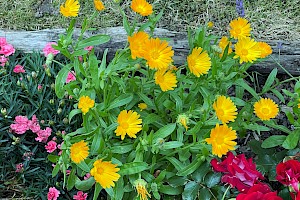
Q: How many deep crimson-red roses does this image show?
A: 3